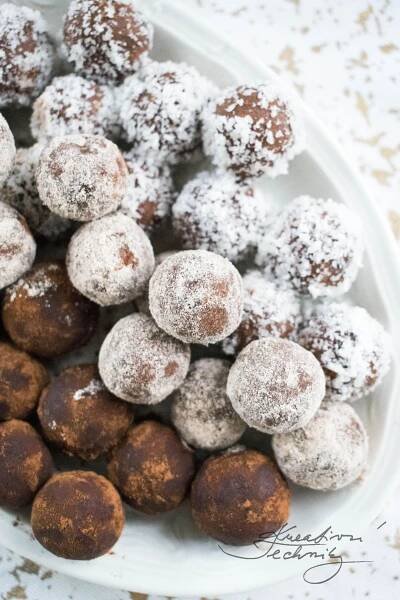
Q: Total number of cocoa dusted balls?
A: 7